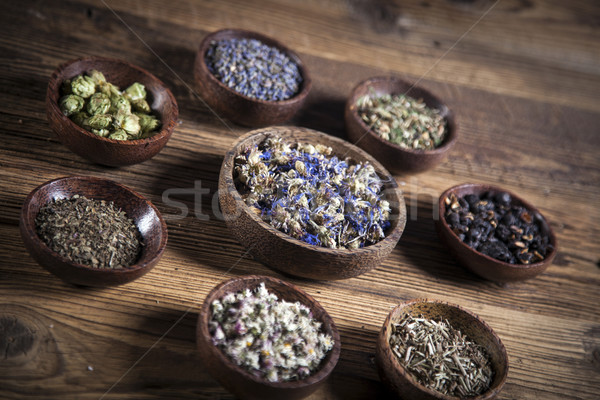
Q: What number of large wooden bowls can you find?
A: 1